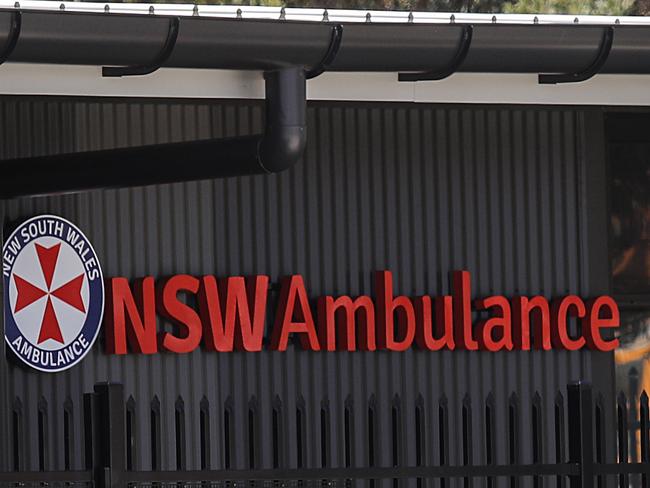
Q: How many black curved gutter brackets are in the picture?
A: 5